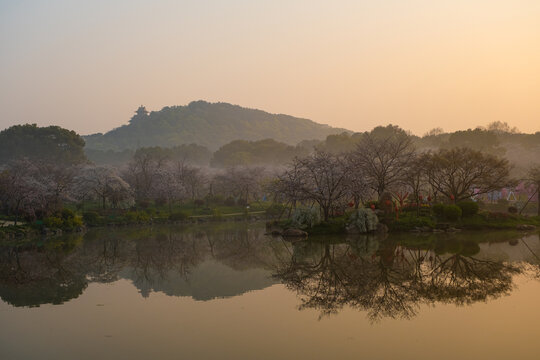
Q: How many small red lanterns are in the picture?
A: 6